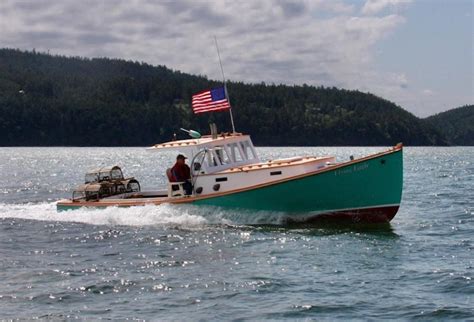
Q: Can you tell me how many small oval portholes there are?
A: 2